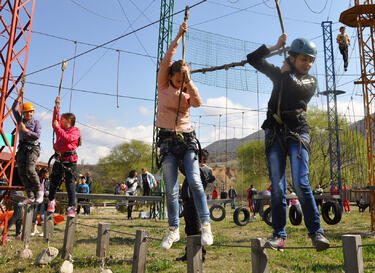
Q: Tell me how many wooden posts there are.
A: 8